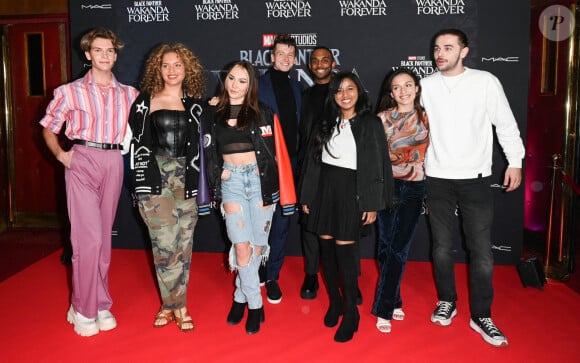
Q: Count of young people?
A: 8